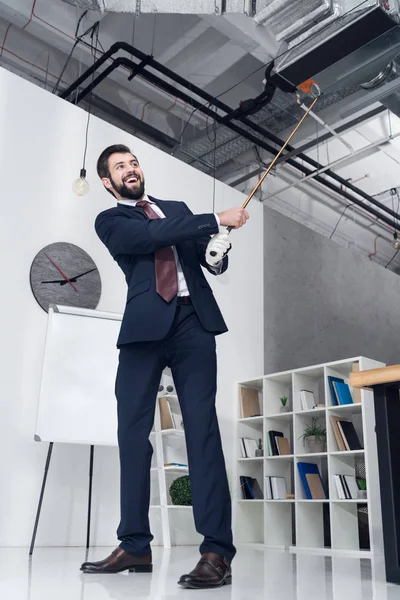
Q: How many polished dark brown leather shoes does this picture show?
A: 2